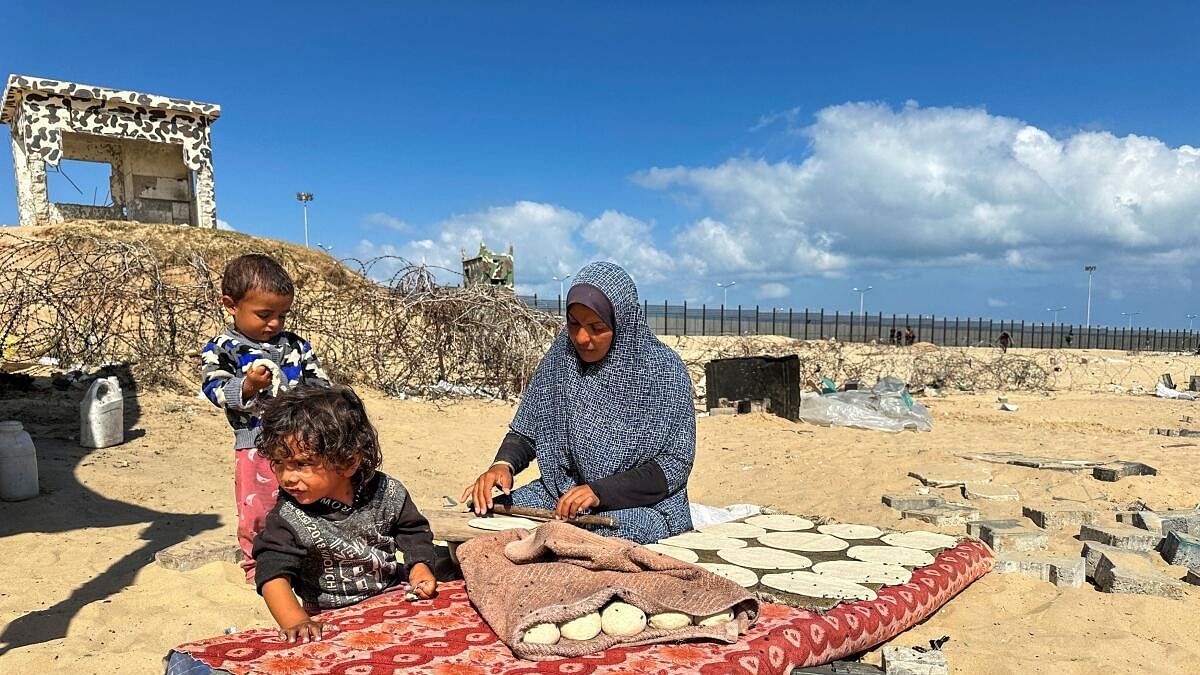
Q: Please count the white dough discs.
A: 13